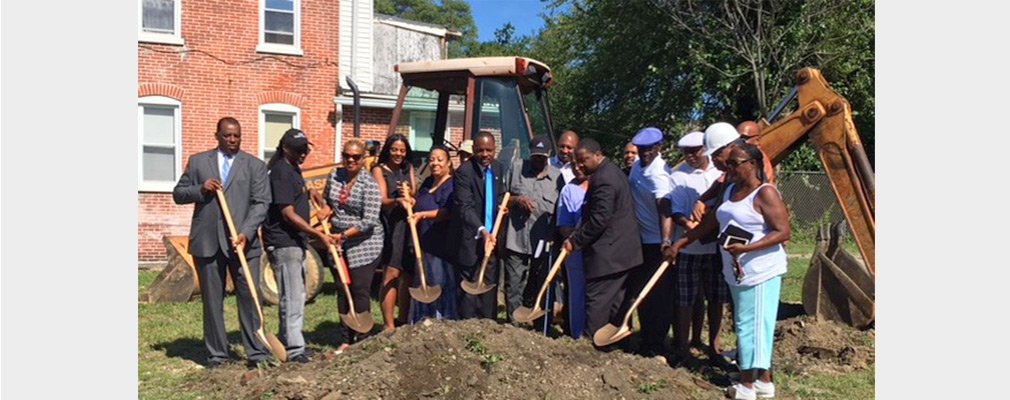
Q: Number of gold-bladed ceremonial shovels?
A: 6